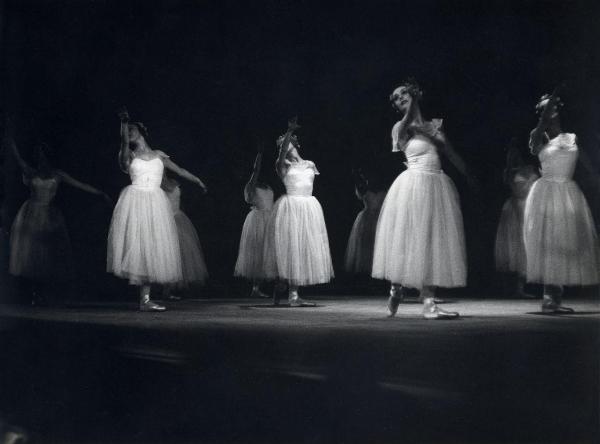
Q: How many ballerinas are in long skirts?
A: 9